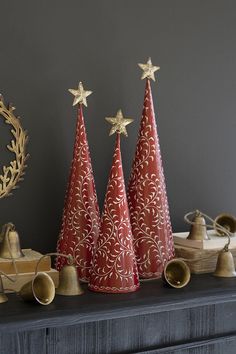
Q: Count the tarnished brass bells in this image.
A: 8